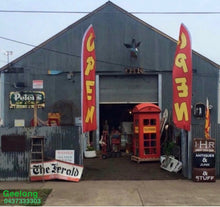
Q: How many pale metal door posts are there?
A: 2